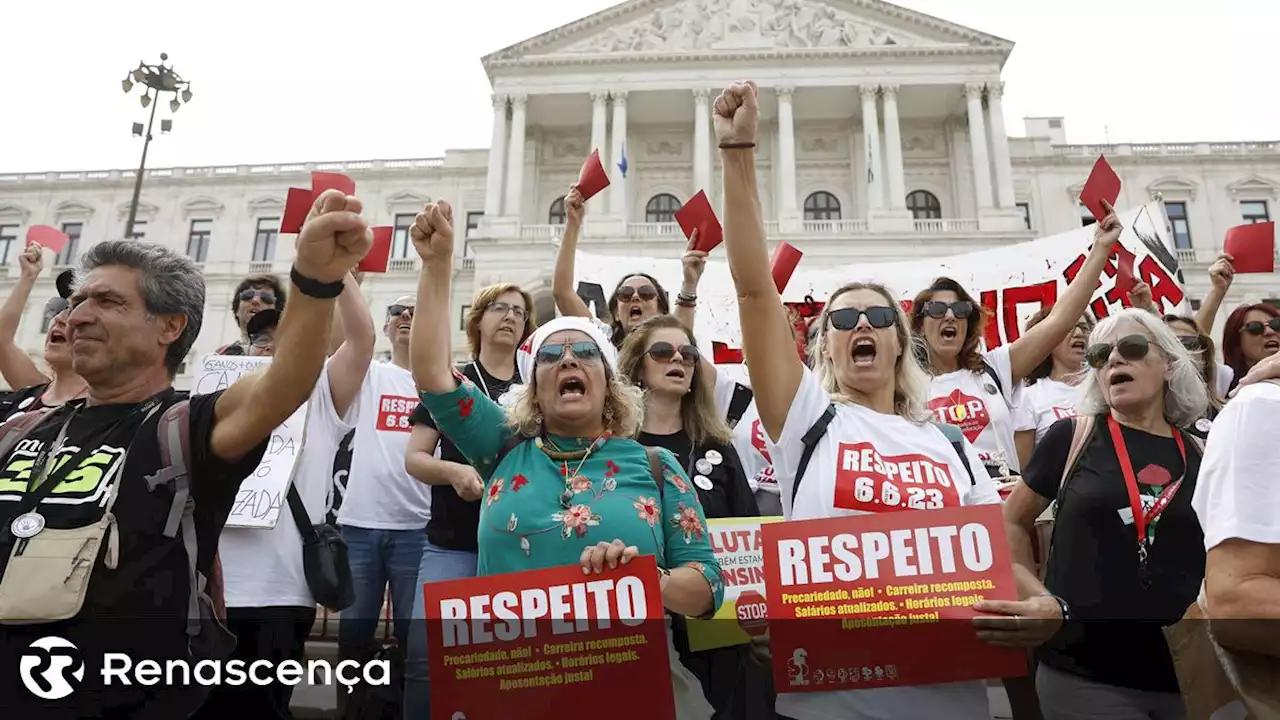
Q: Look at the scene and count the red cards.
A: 10